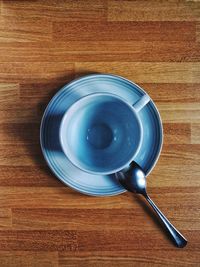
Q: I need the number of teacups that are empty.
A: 1